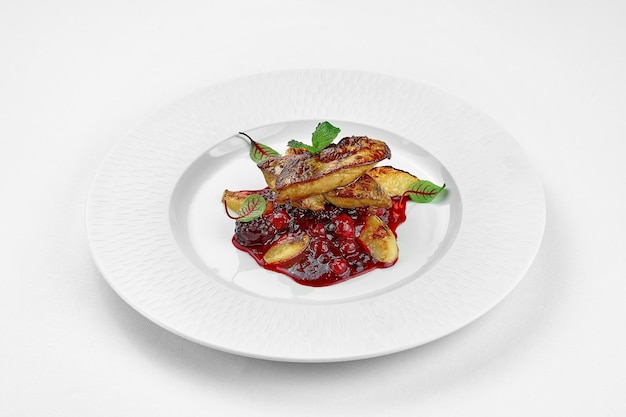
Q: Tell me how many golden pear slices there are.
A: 4